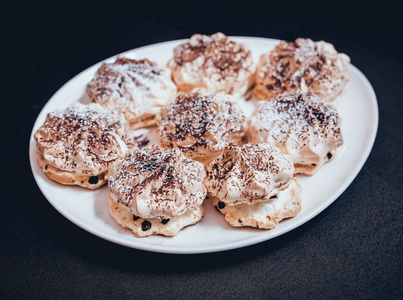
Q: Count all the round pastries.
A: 8